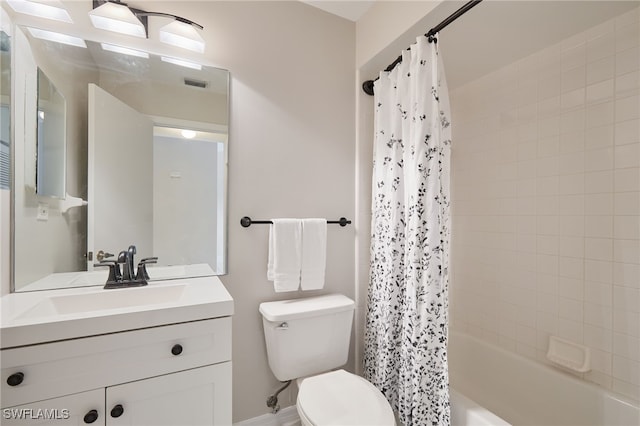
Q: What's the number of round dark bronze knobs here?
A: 4